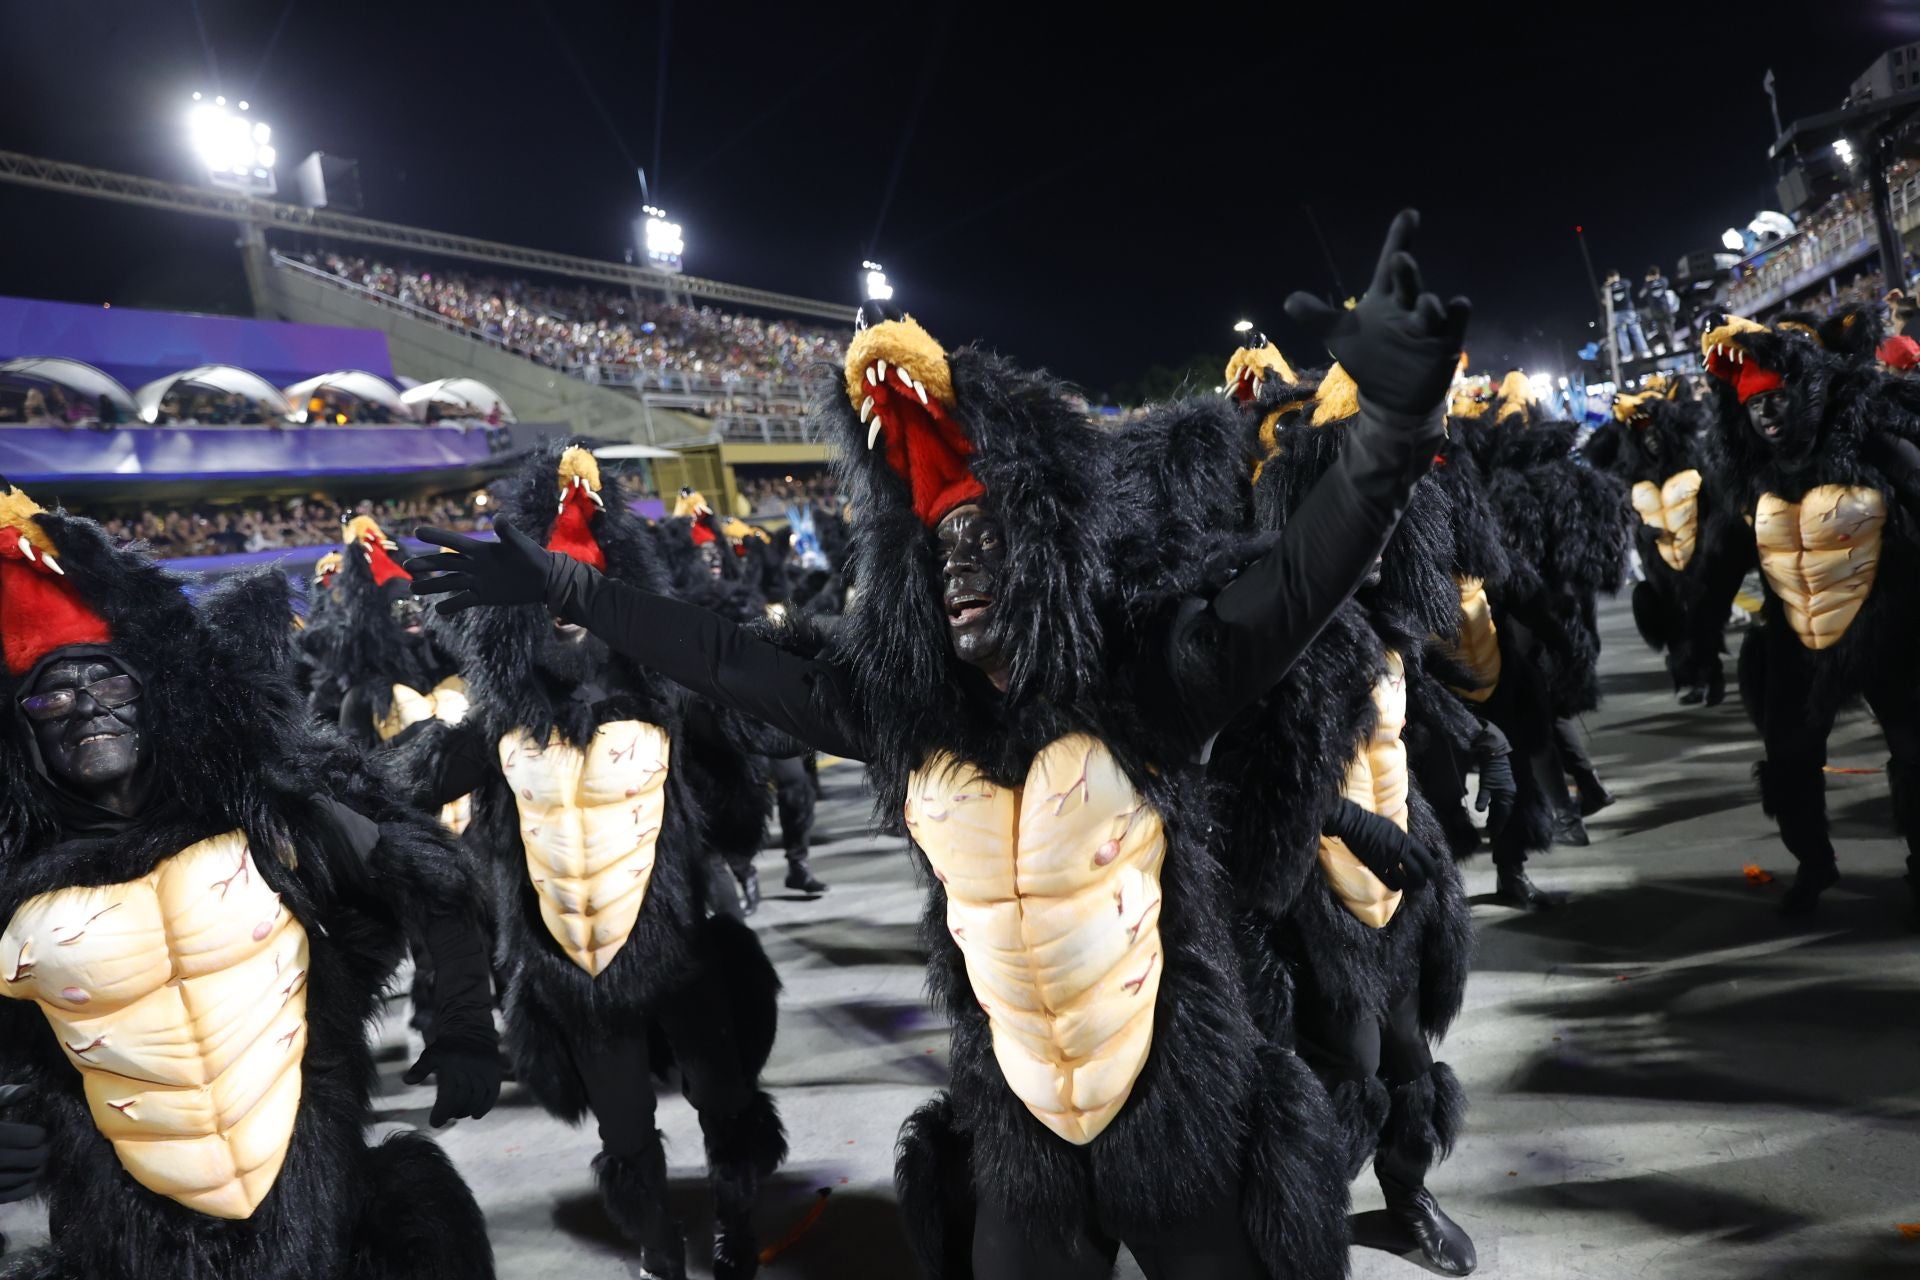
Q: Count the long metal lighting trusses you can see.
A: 1